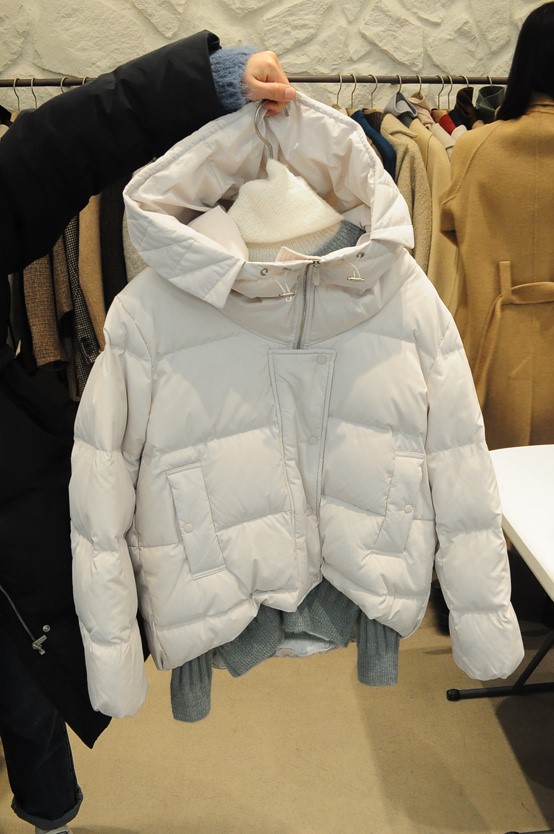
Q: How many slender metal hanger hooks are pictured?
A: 14